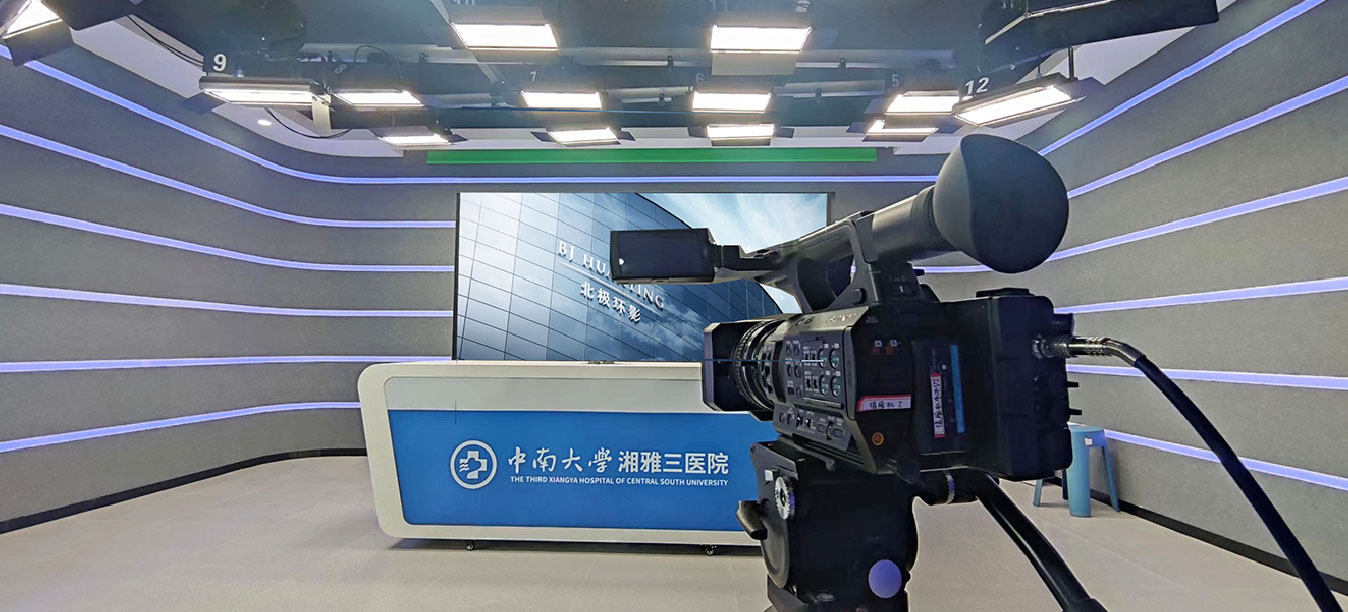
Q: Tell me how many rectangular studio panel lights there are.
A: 13